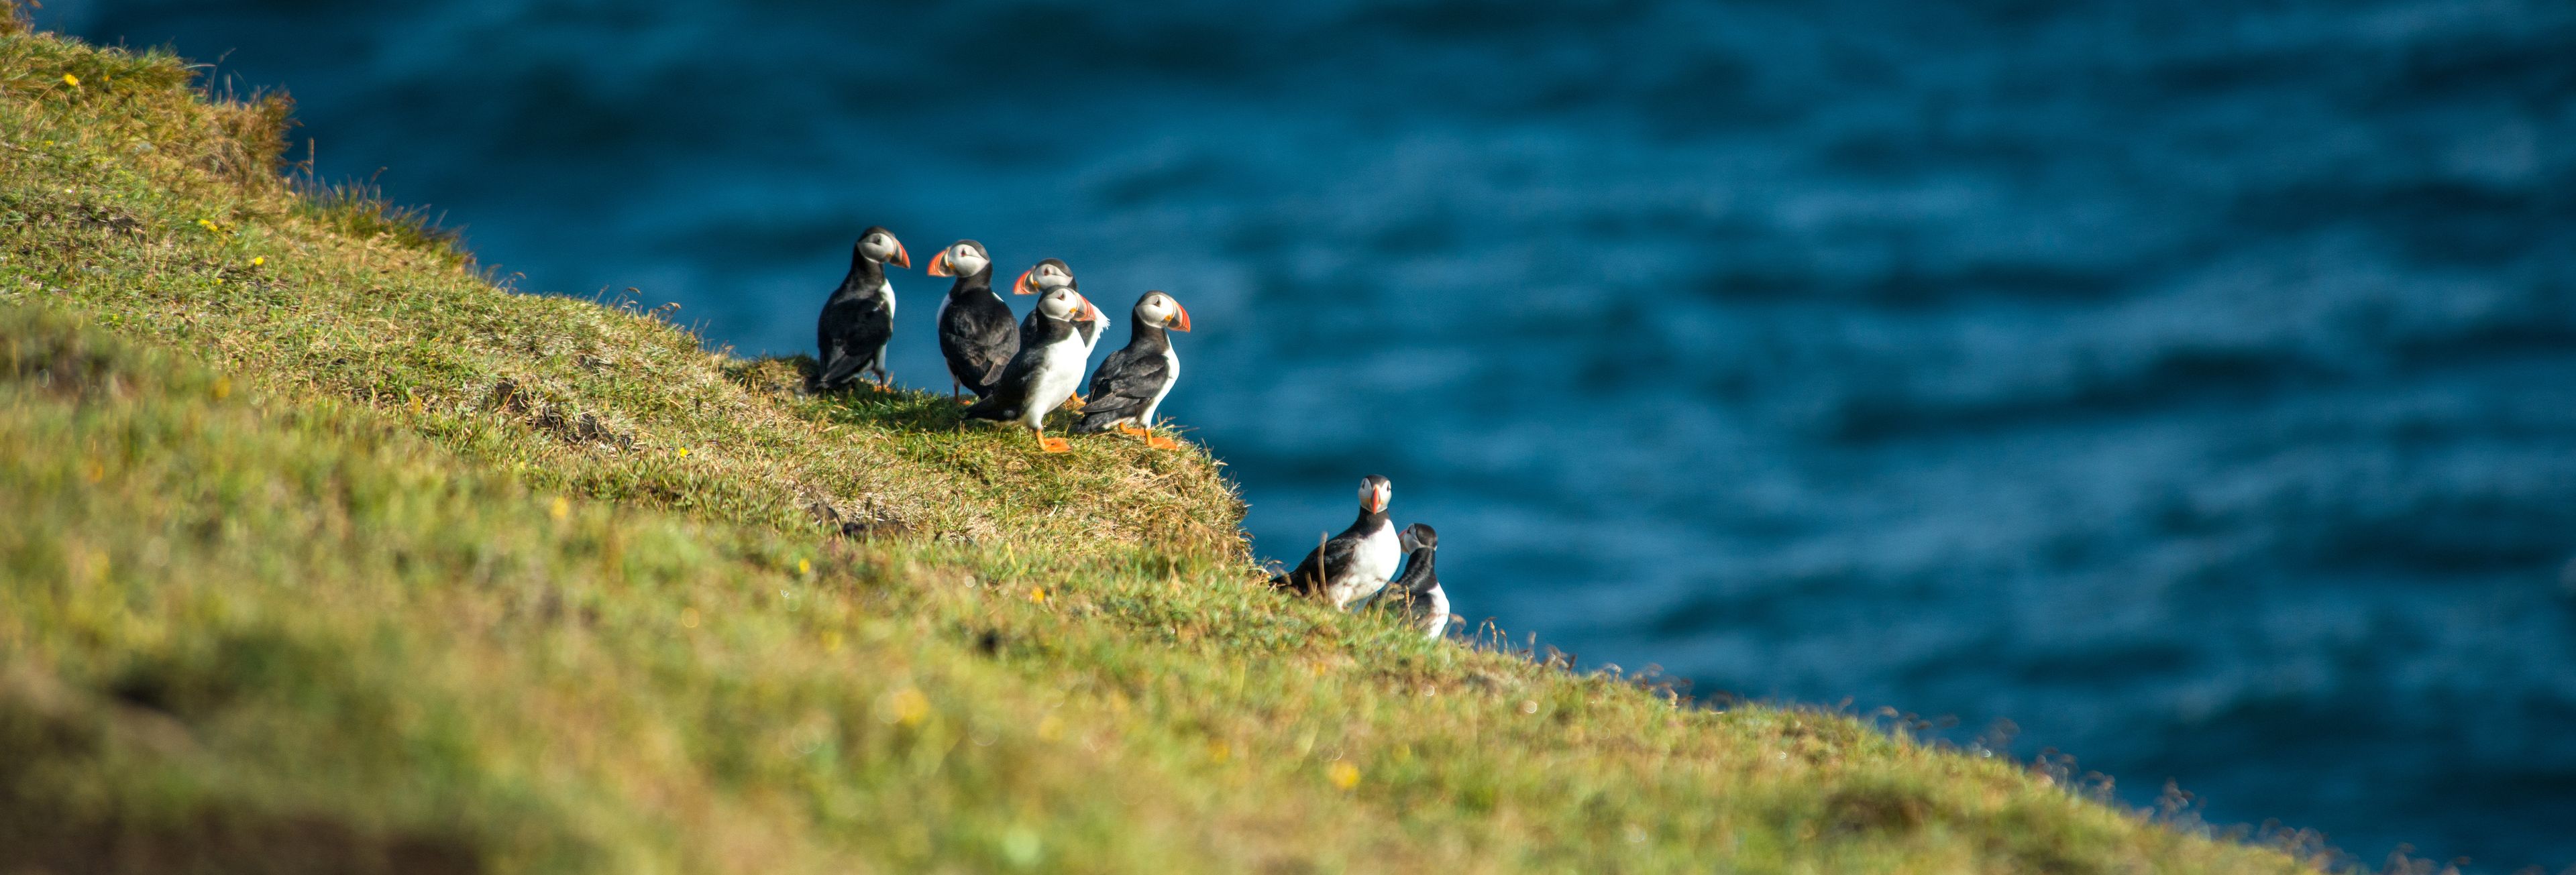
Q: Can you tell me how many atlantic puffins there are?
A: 7